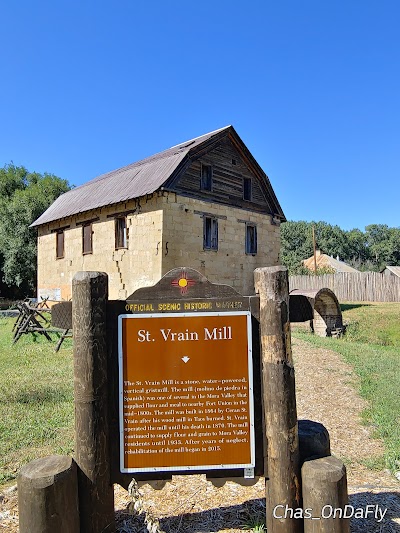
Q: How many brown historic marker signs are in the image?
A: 1